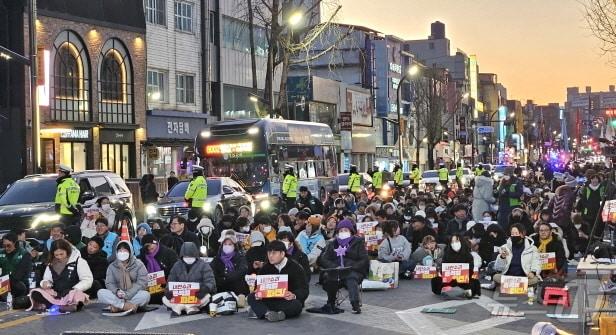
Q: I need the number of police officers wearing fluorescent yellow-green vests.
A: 10